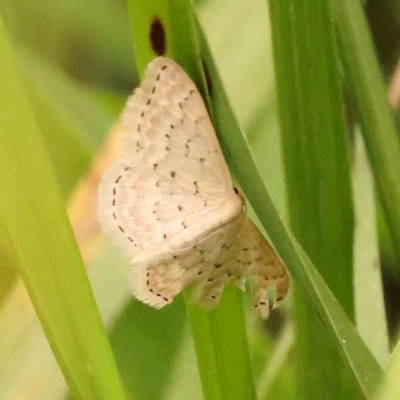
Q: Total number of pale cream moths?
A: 1